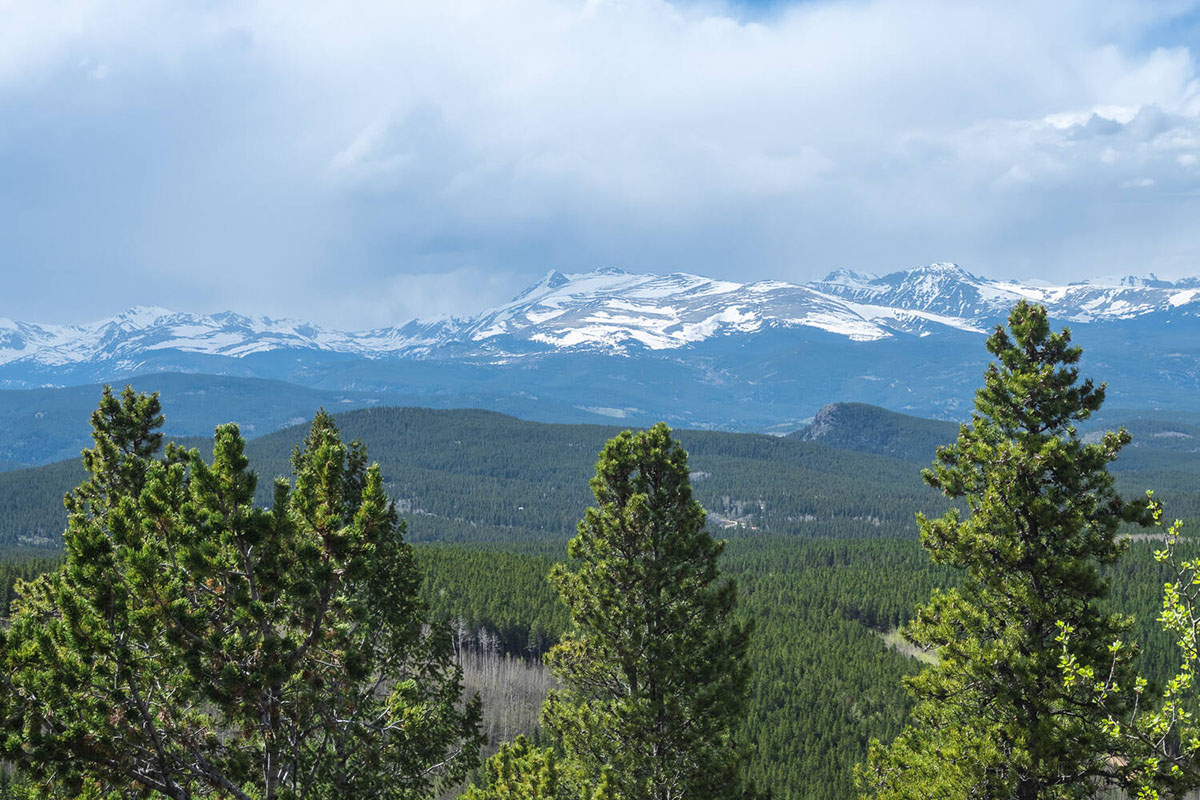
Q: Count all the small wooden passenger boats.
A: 0